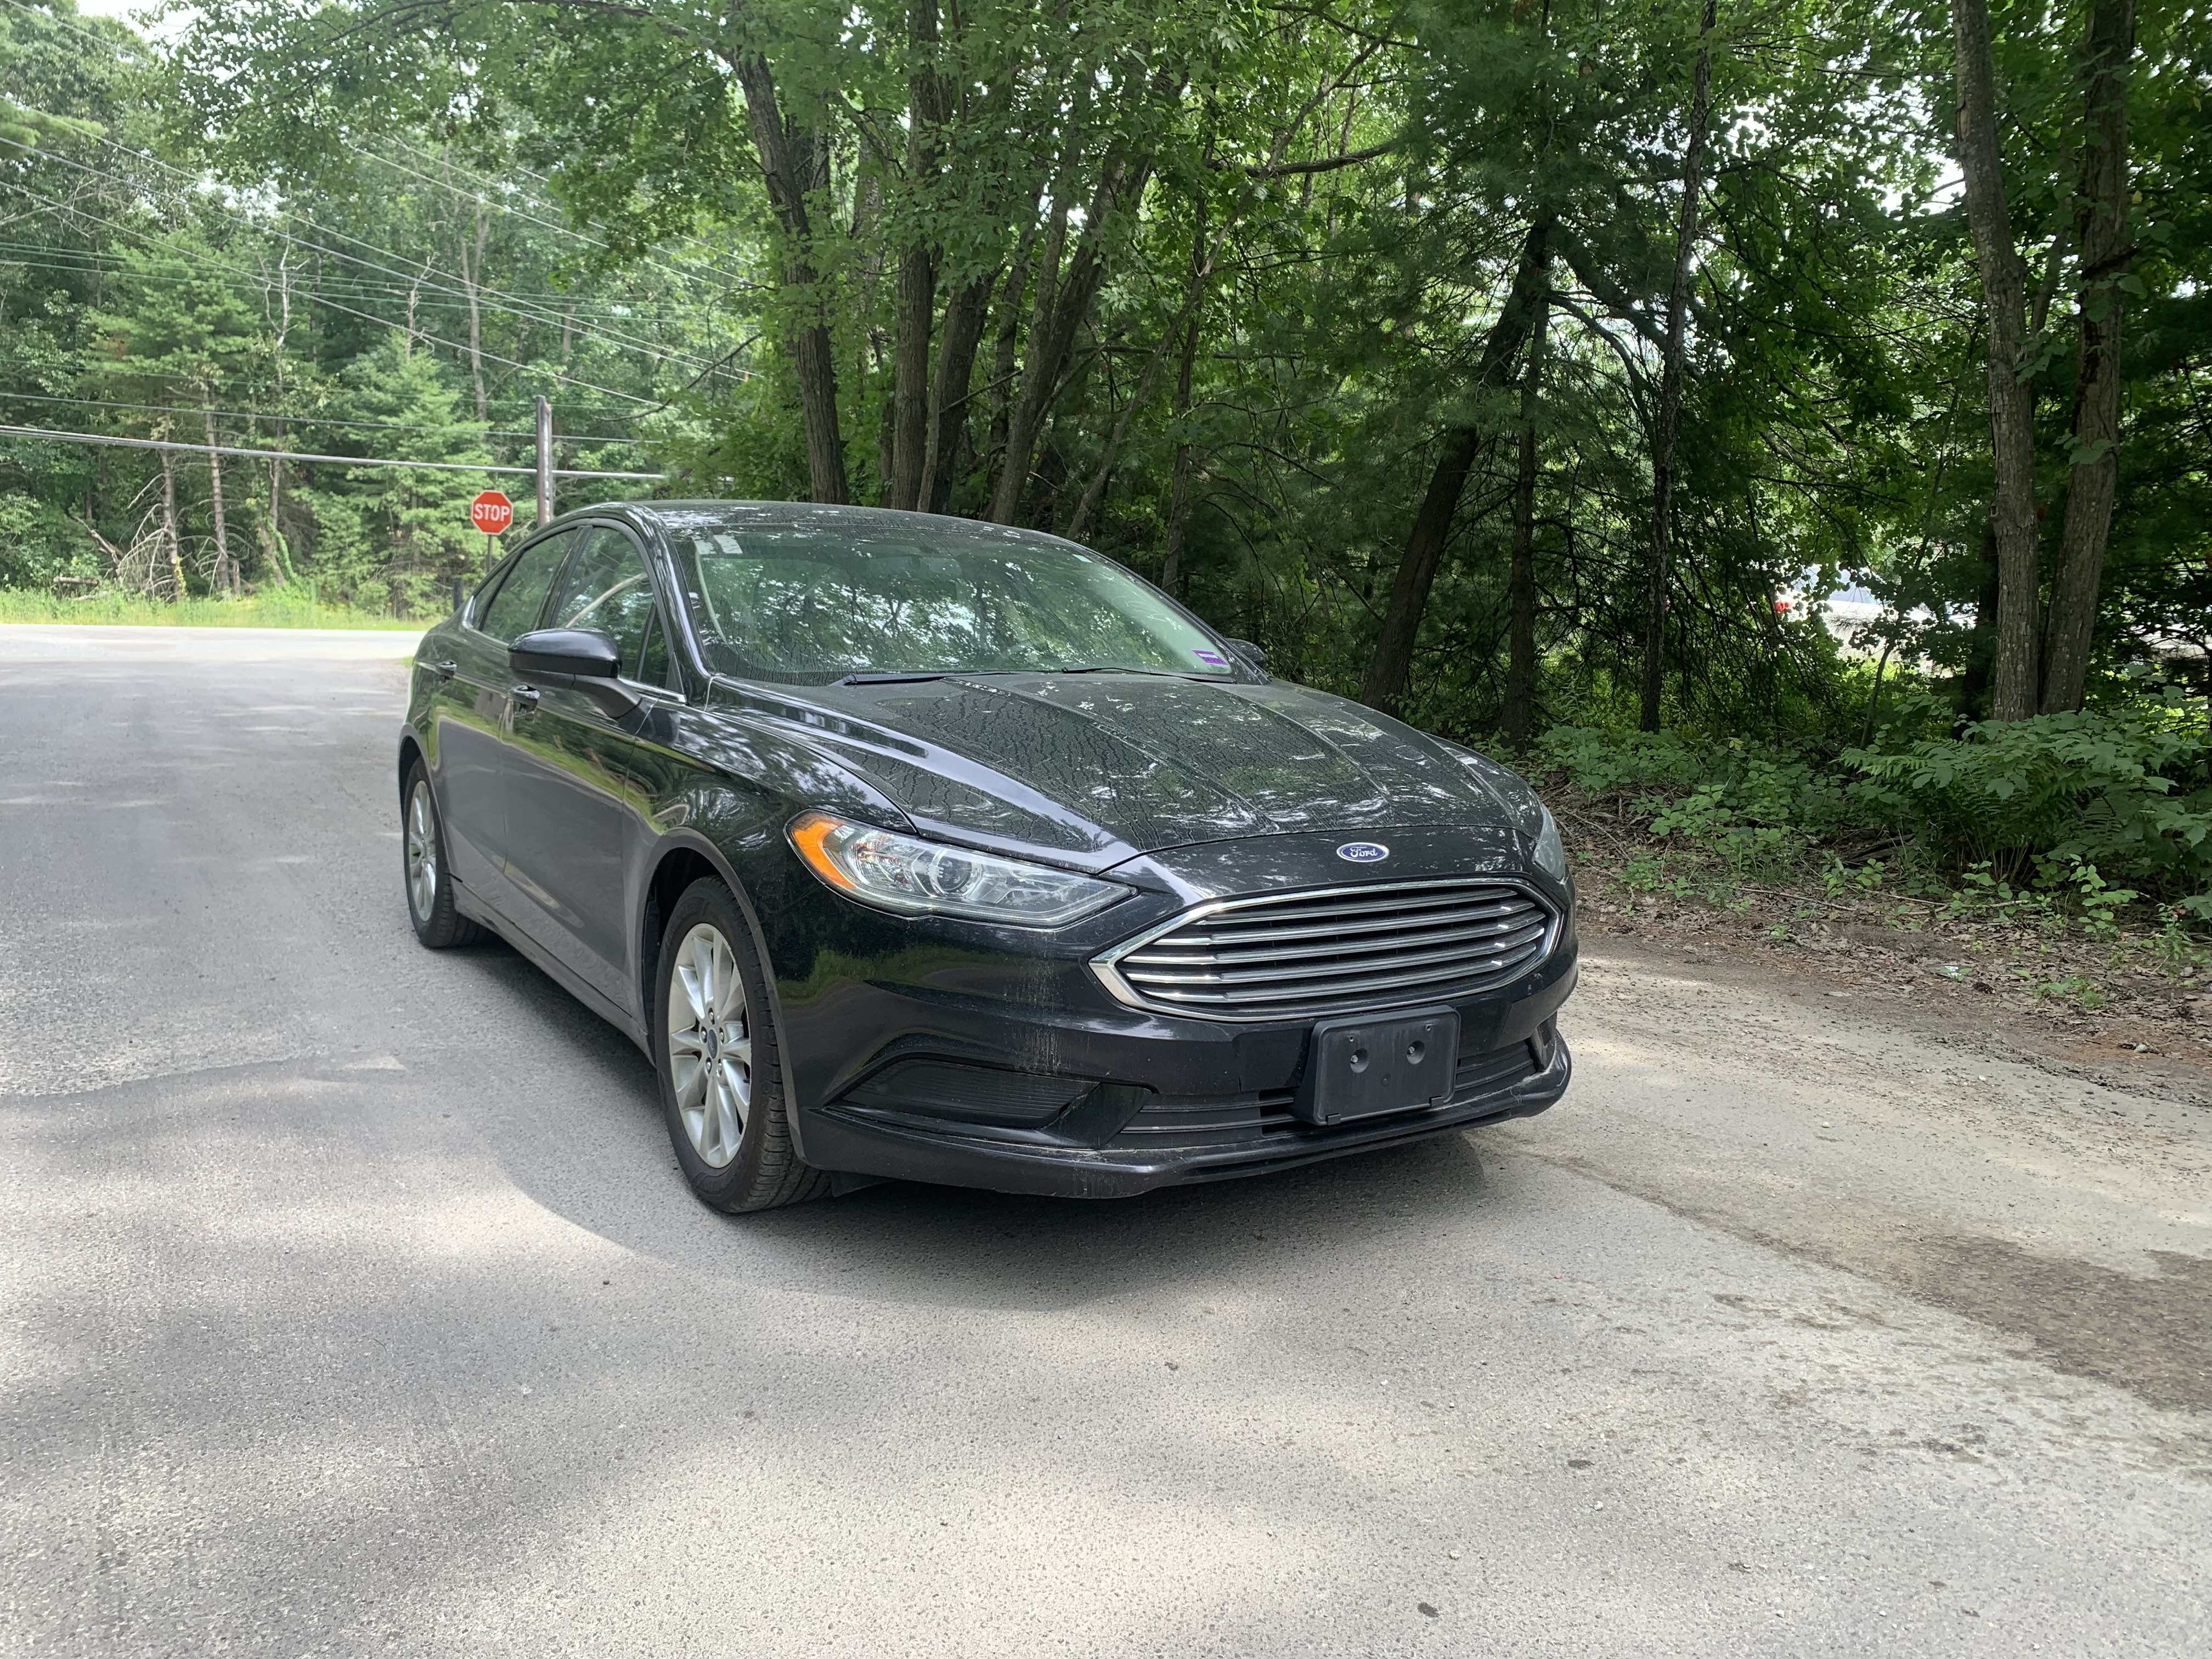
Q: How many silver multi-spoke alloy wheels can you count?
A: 2